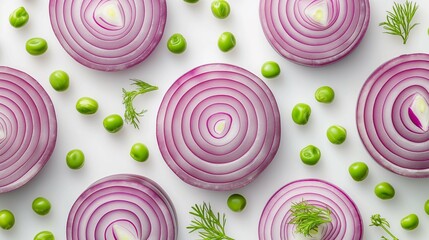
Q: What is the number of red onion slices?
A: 7